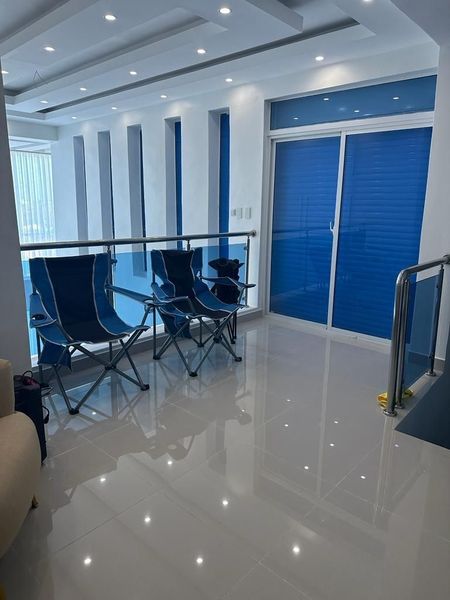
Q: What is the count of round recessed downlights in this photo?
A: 14